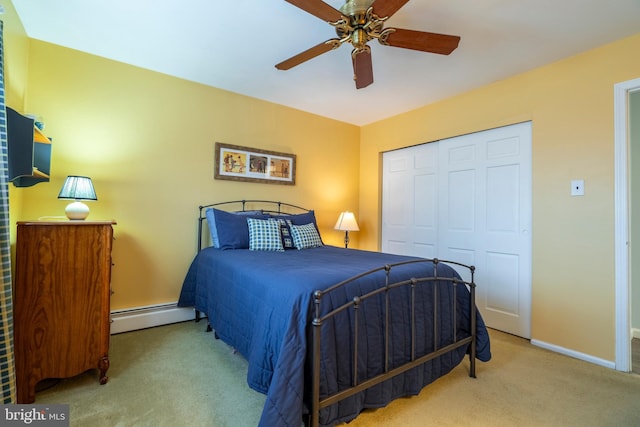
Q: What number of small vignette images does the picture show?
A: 3